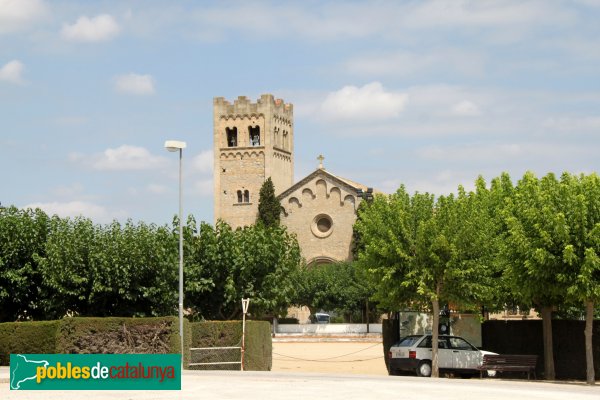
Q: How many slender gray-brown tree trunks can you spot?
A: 3